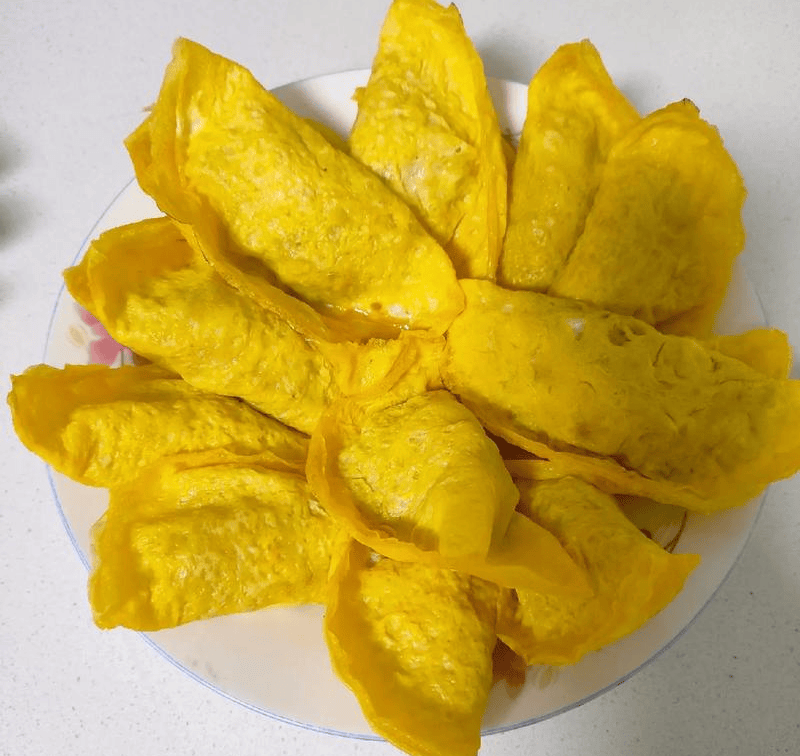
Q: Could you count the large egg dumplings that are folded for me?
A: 11